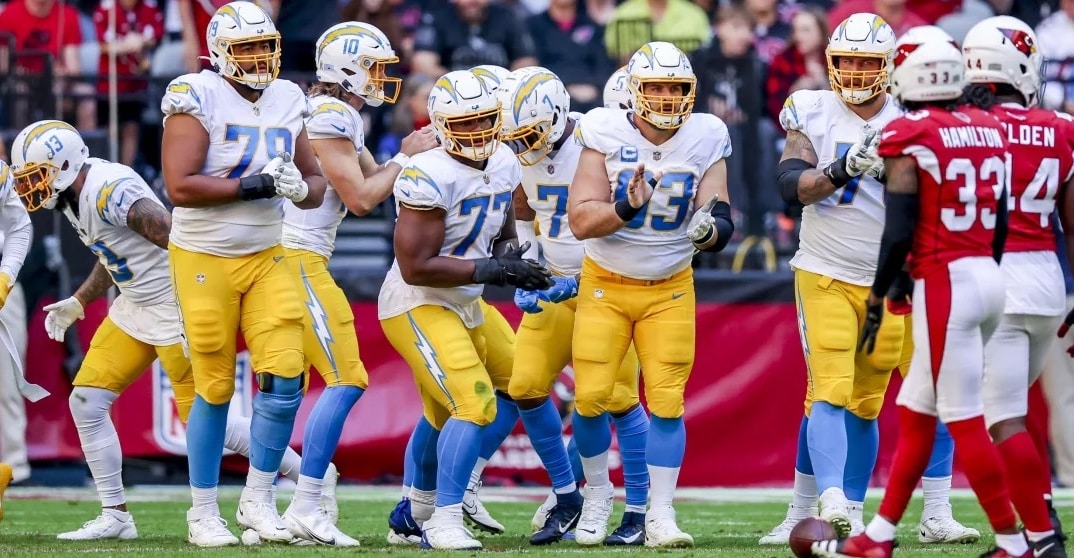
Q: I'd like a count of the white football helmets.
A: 11